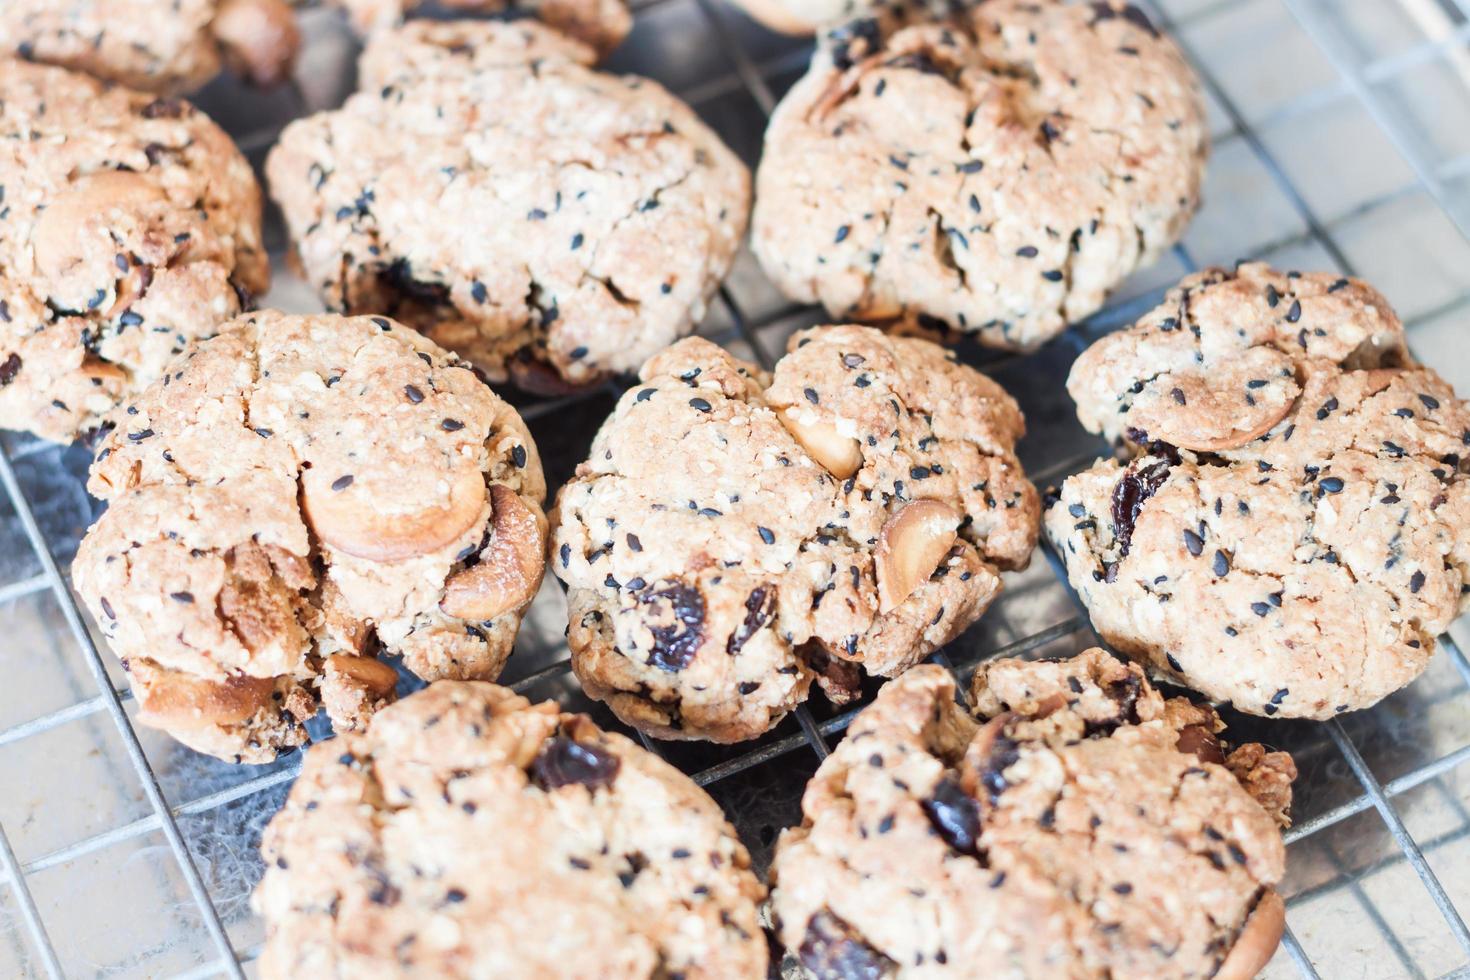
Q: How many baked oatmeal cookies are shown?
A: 11